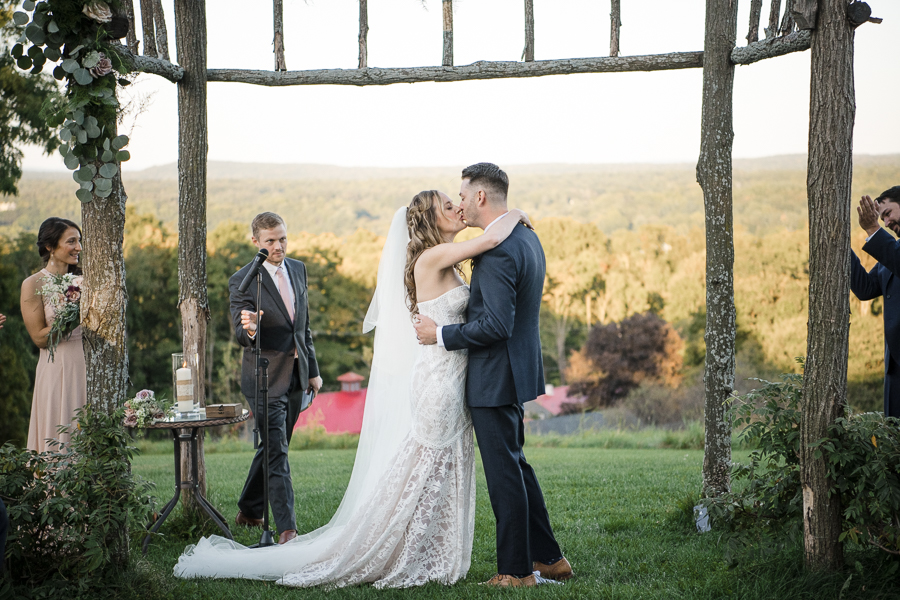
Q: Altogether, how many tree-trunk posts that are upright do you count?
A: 4